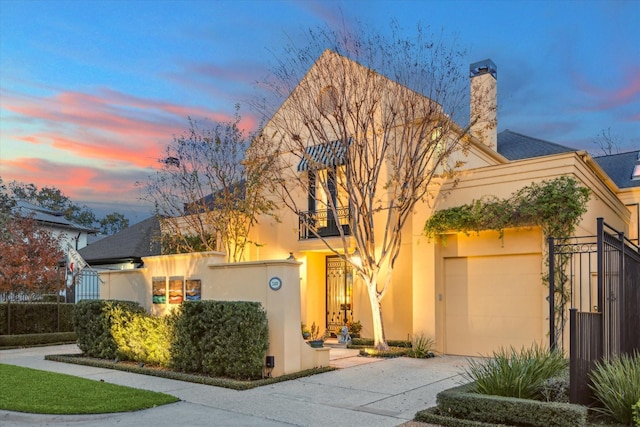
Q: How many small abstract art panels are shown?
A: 3